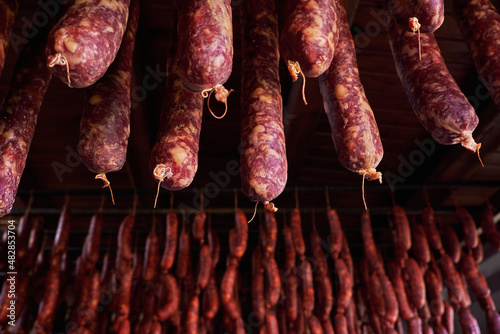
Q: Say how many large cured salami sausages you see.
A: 12